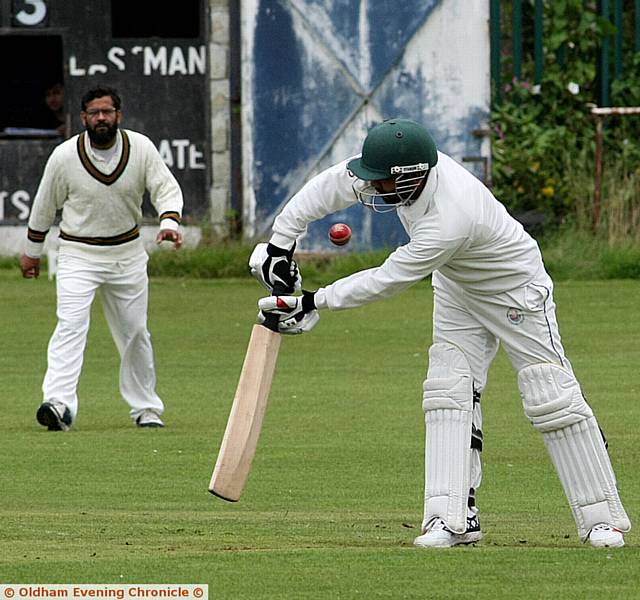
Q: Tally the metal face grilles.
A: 1